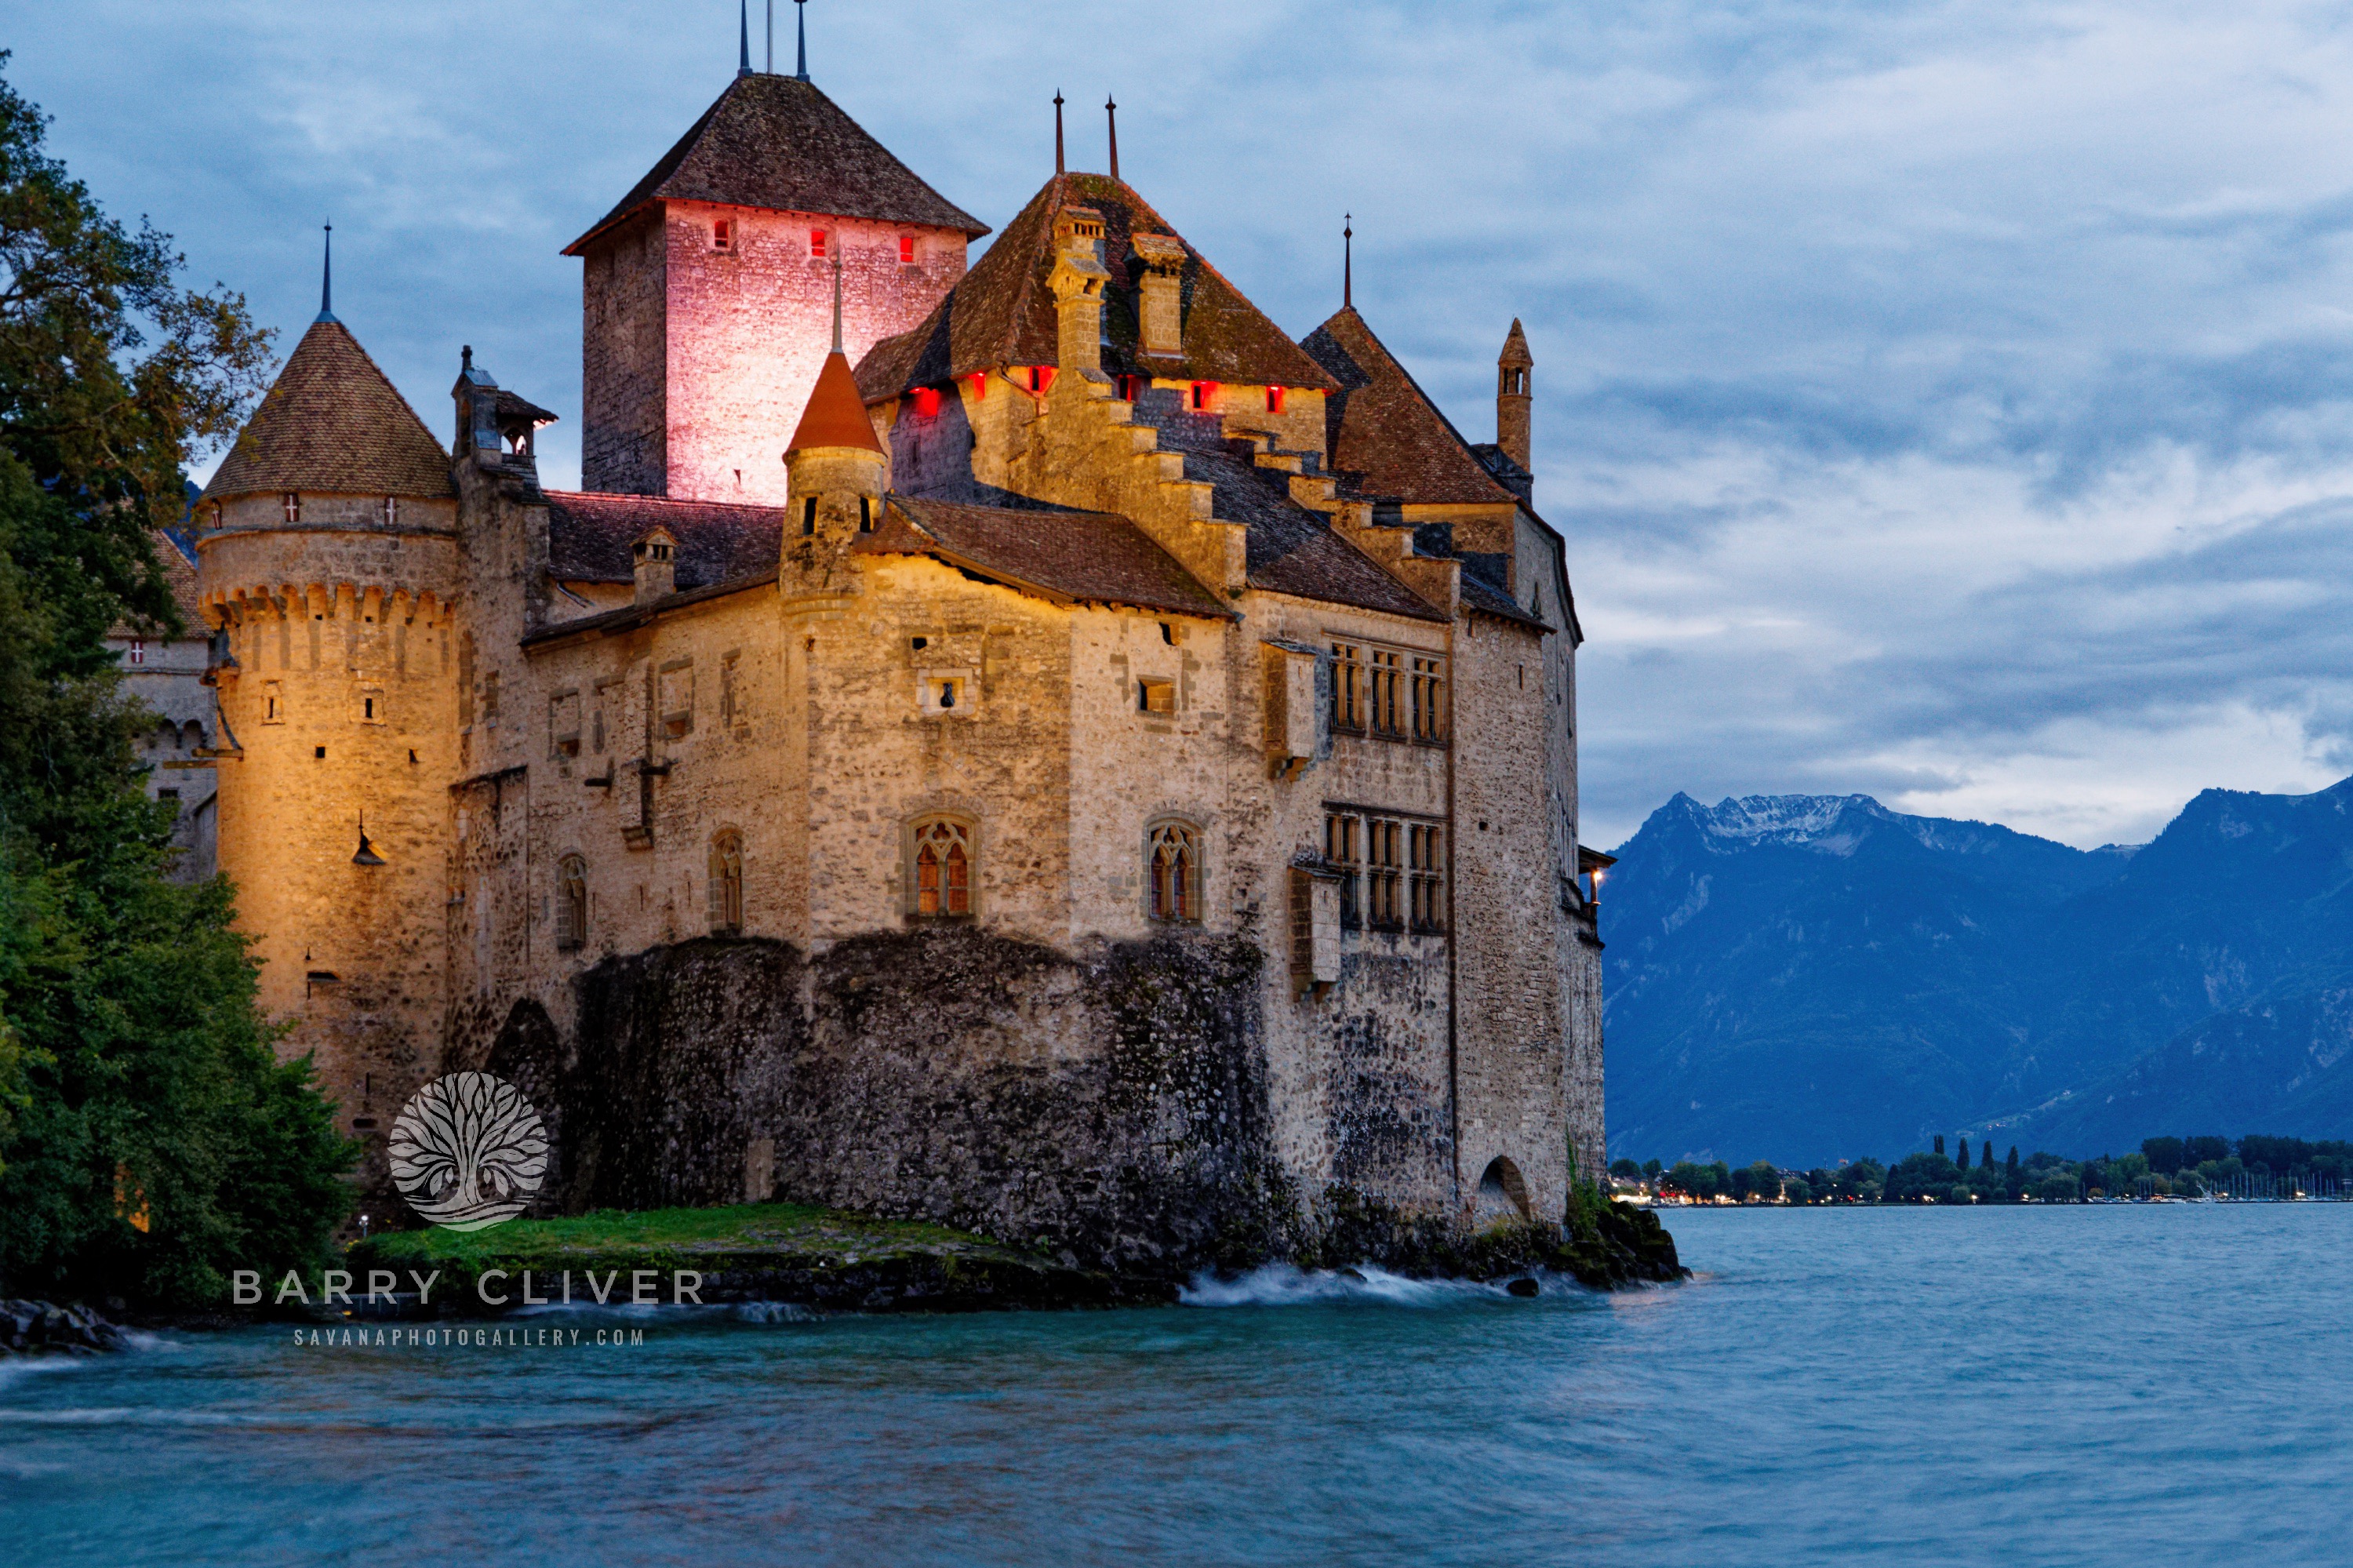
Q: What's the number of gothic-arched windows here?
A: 4